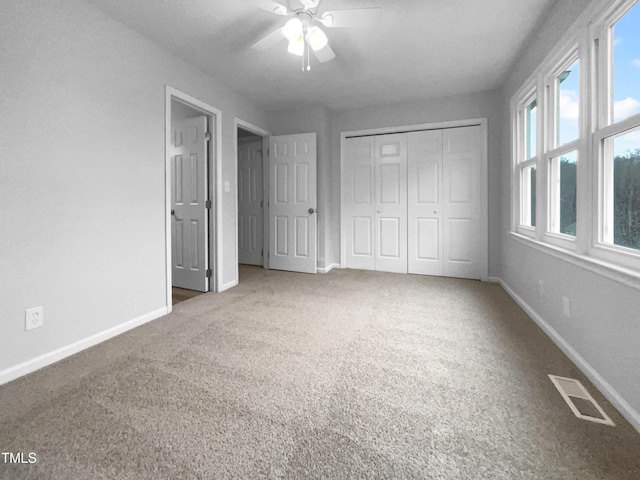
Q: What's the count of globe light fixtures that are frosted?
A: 3